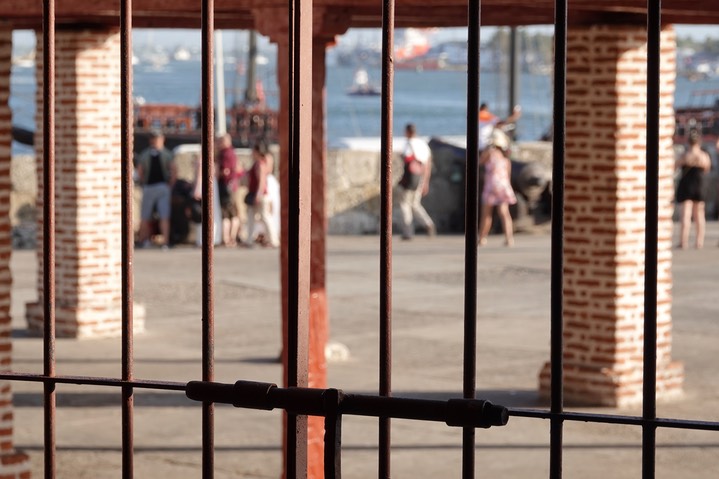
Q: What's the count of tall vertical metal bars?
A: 8